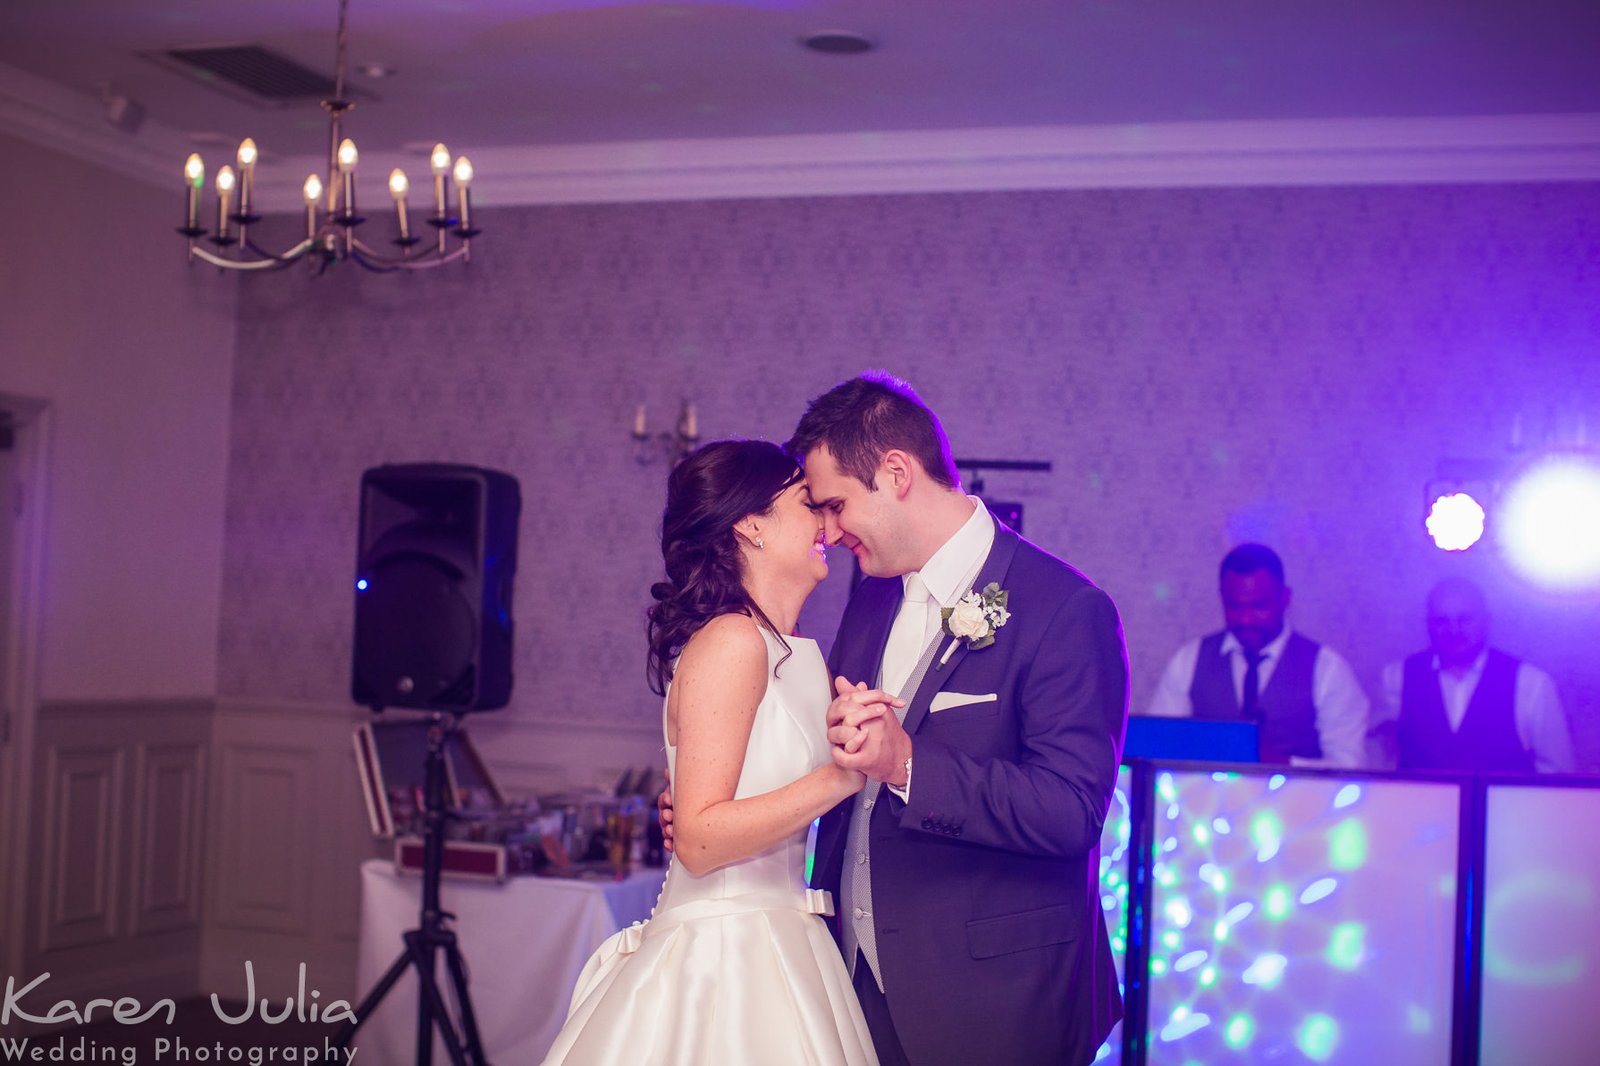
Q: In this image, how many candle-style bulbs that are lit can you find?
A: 8